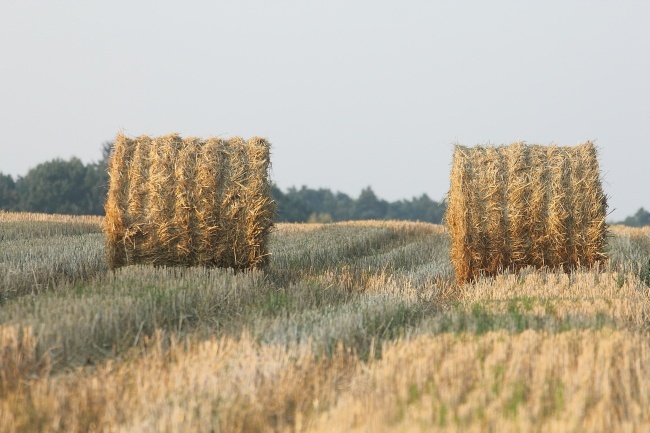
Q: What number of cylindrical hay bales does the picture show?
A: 2